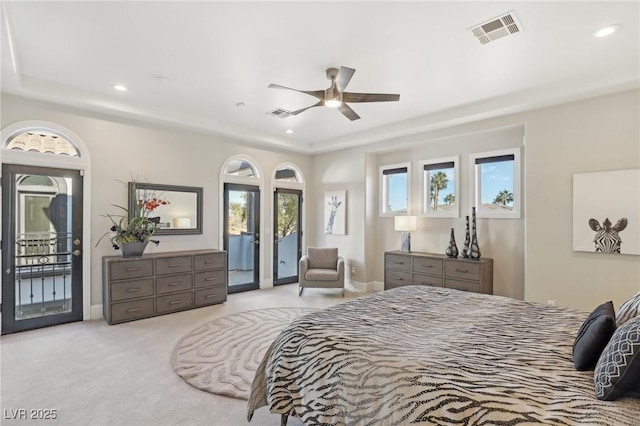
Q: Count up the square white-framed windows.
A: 3